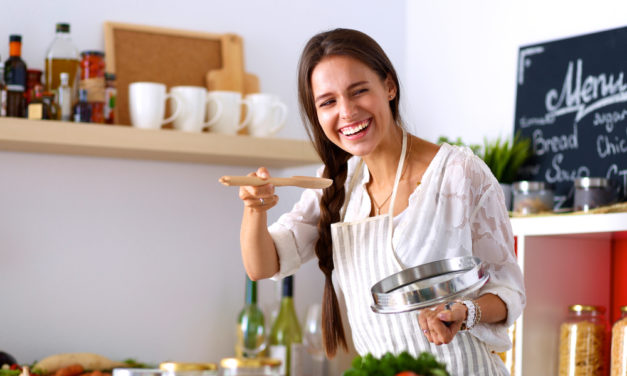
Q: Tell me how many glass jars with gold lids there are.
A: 4